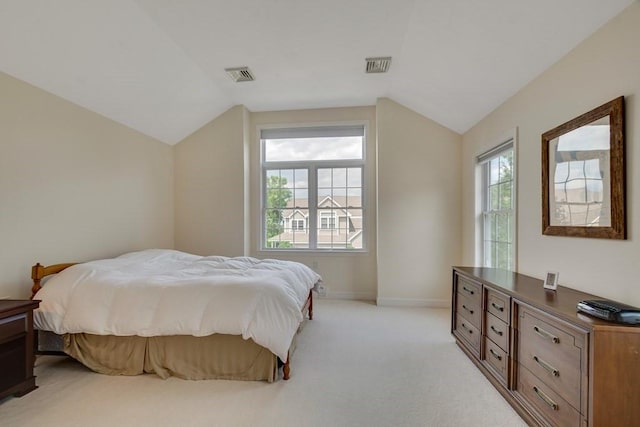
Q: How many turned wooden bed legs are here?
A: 2